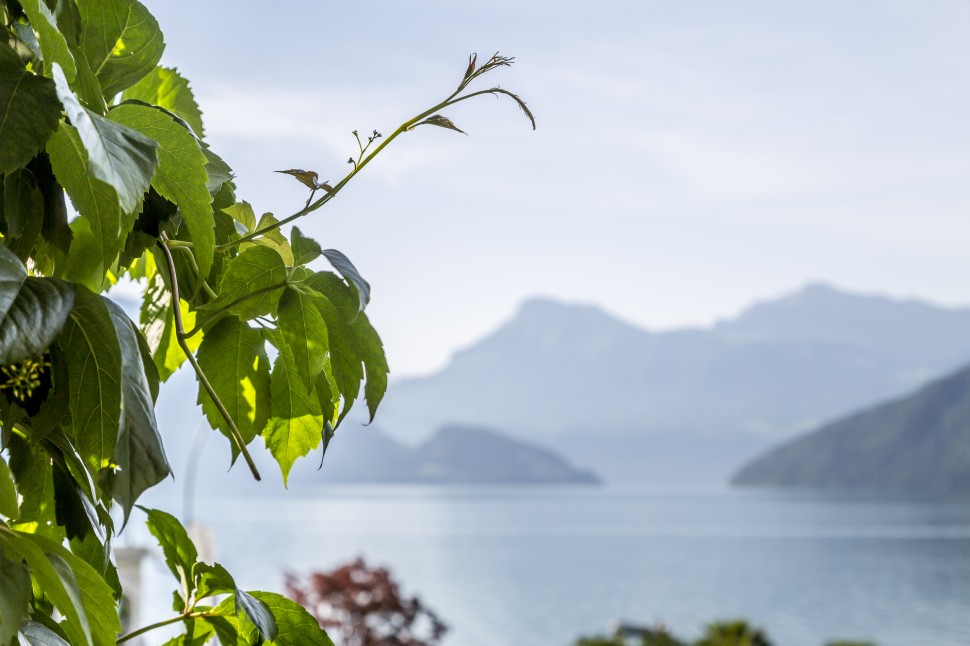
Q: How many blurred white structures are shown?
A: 2